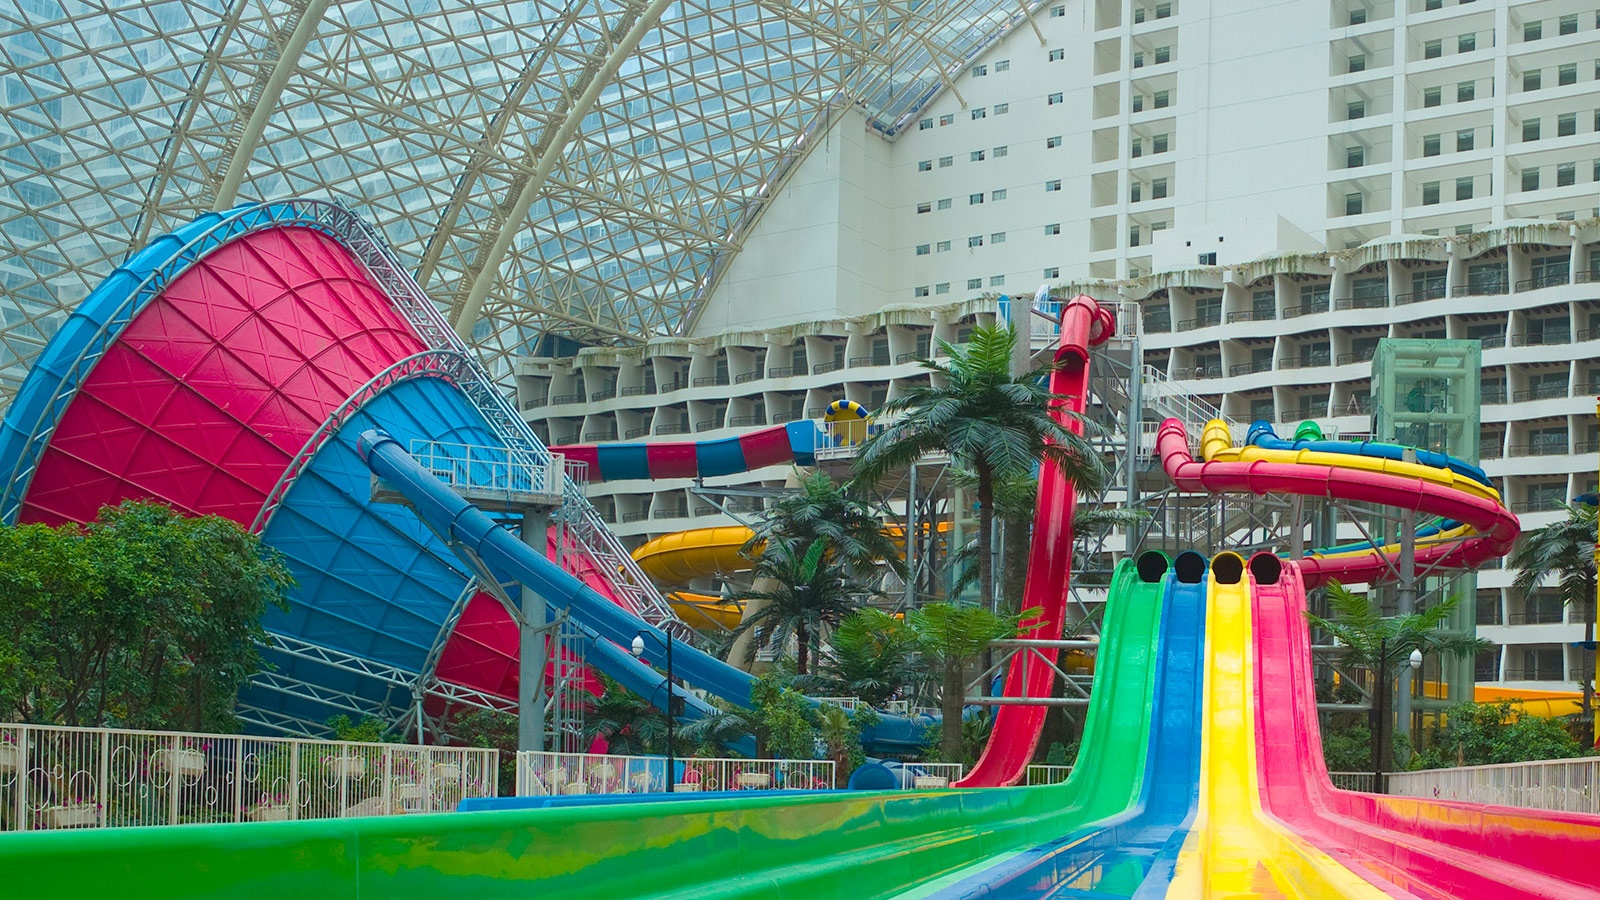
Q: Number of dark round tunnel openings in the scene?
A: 4